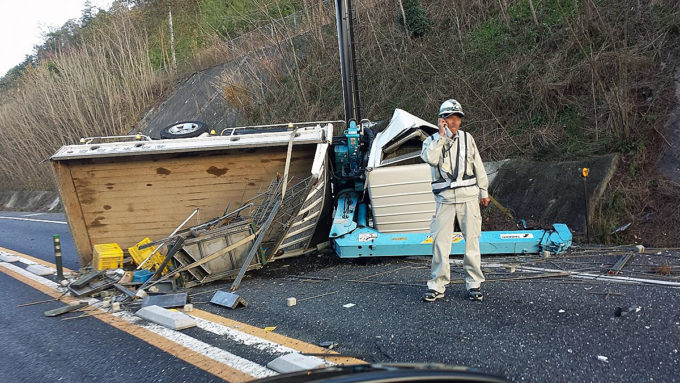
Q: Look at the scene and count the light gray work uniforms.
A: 1